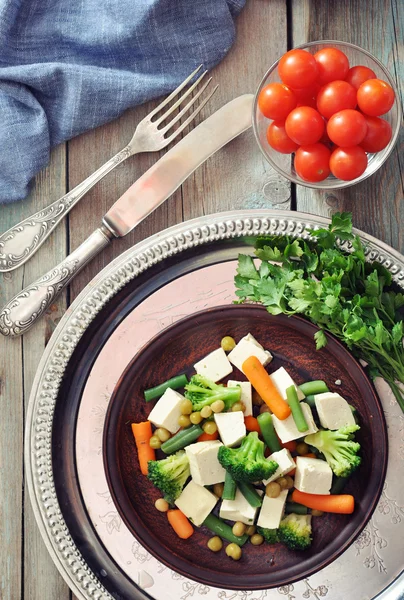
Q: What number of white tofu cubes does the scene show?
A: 14